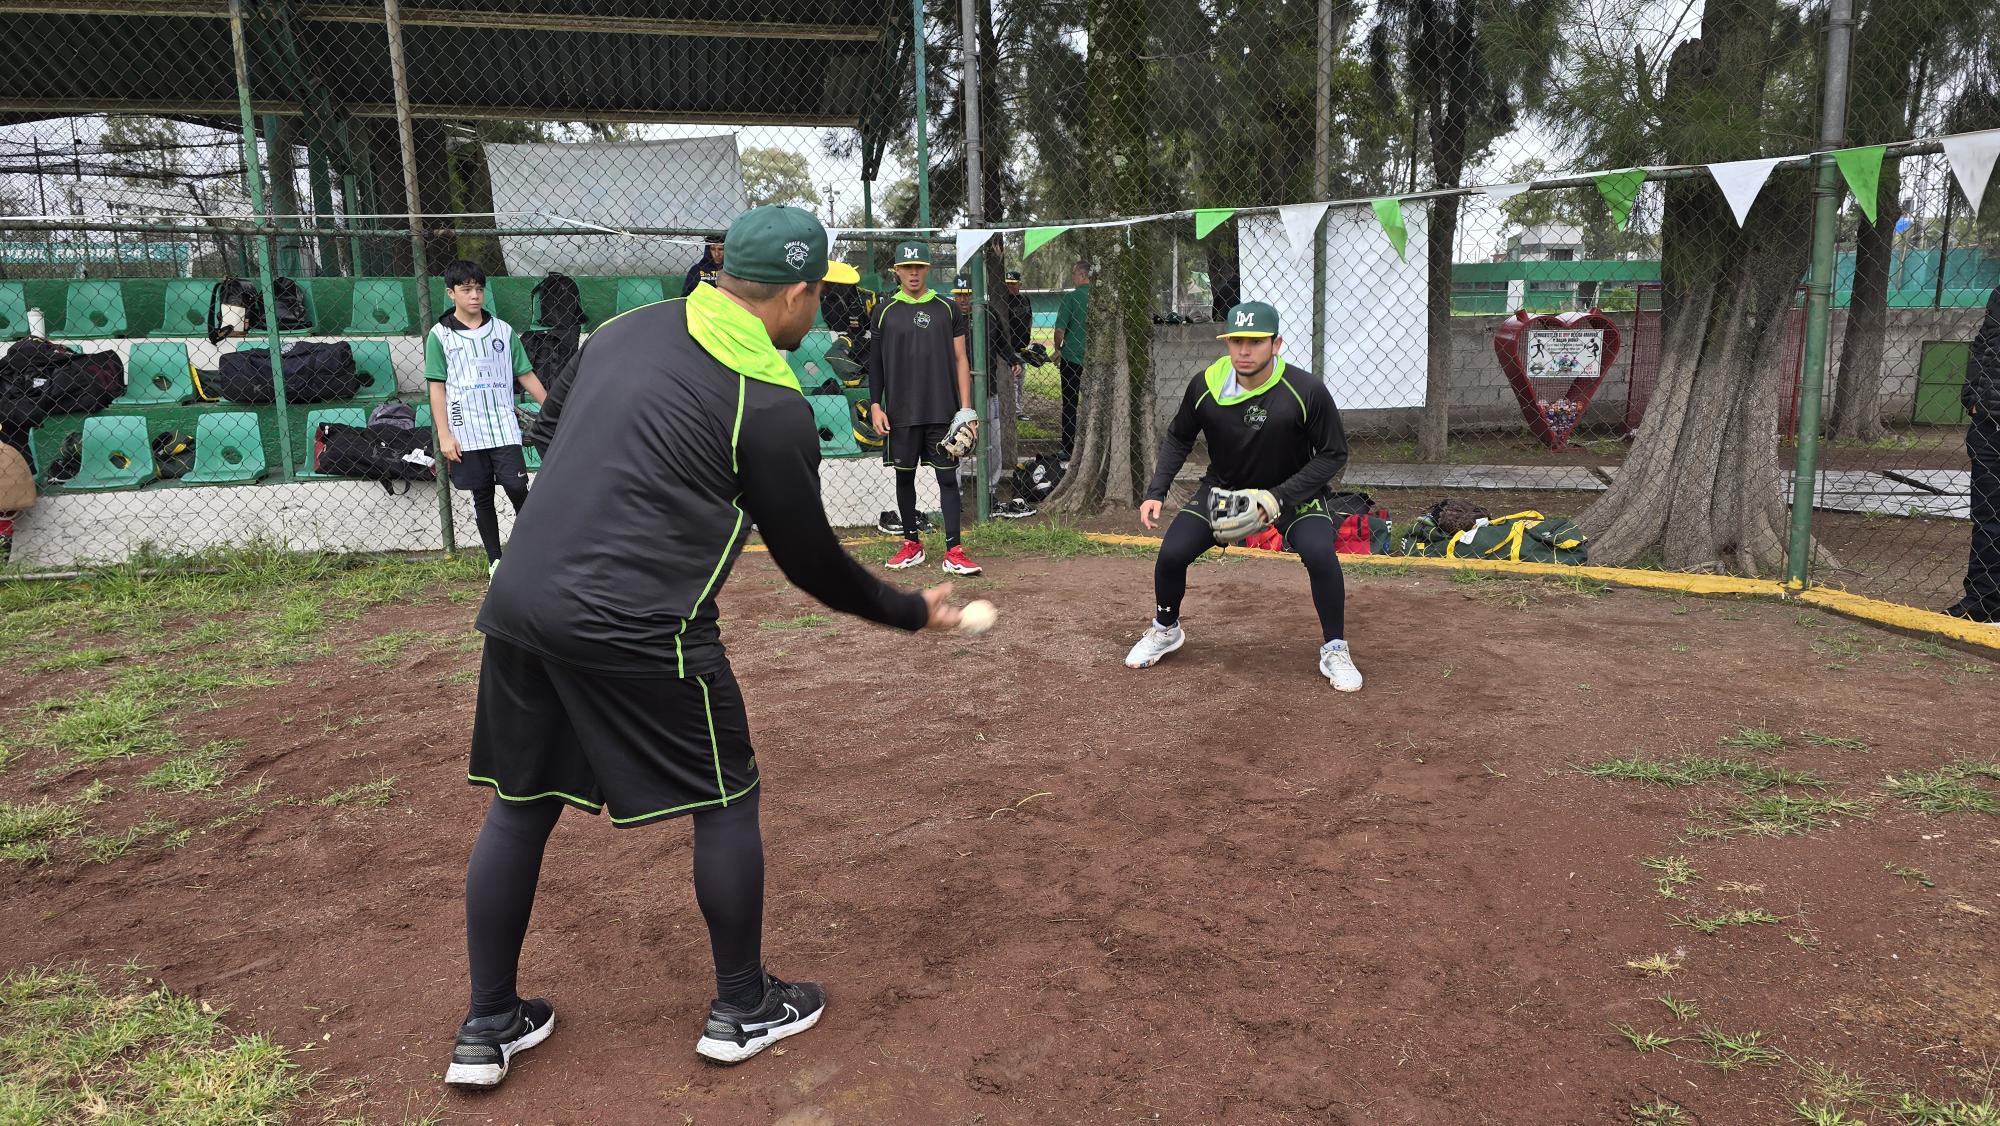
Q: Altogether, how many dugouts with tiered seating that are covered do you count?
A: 1